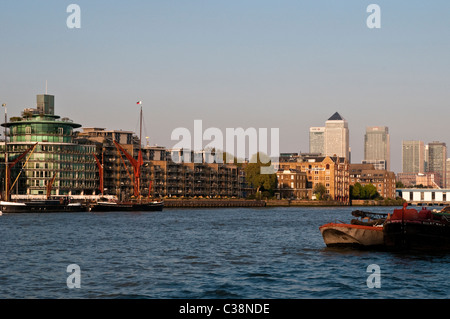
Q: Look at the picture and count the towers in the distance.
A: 5